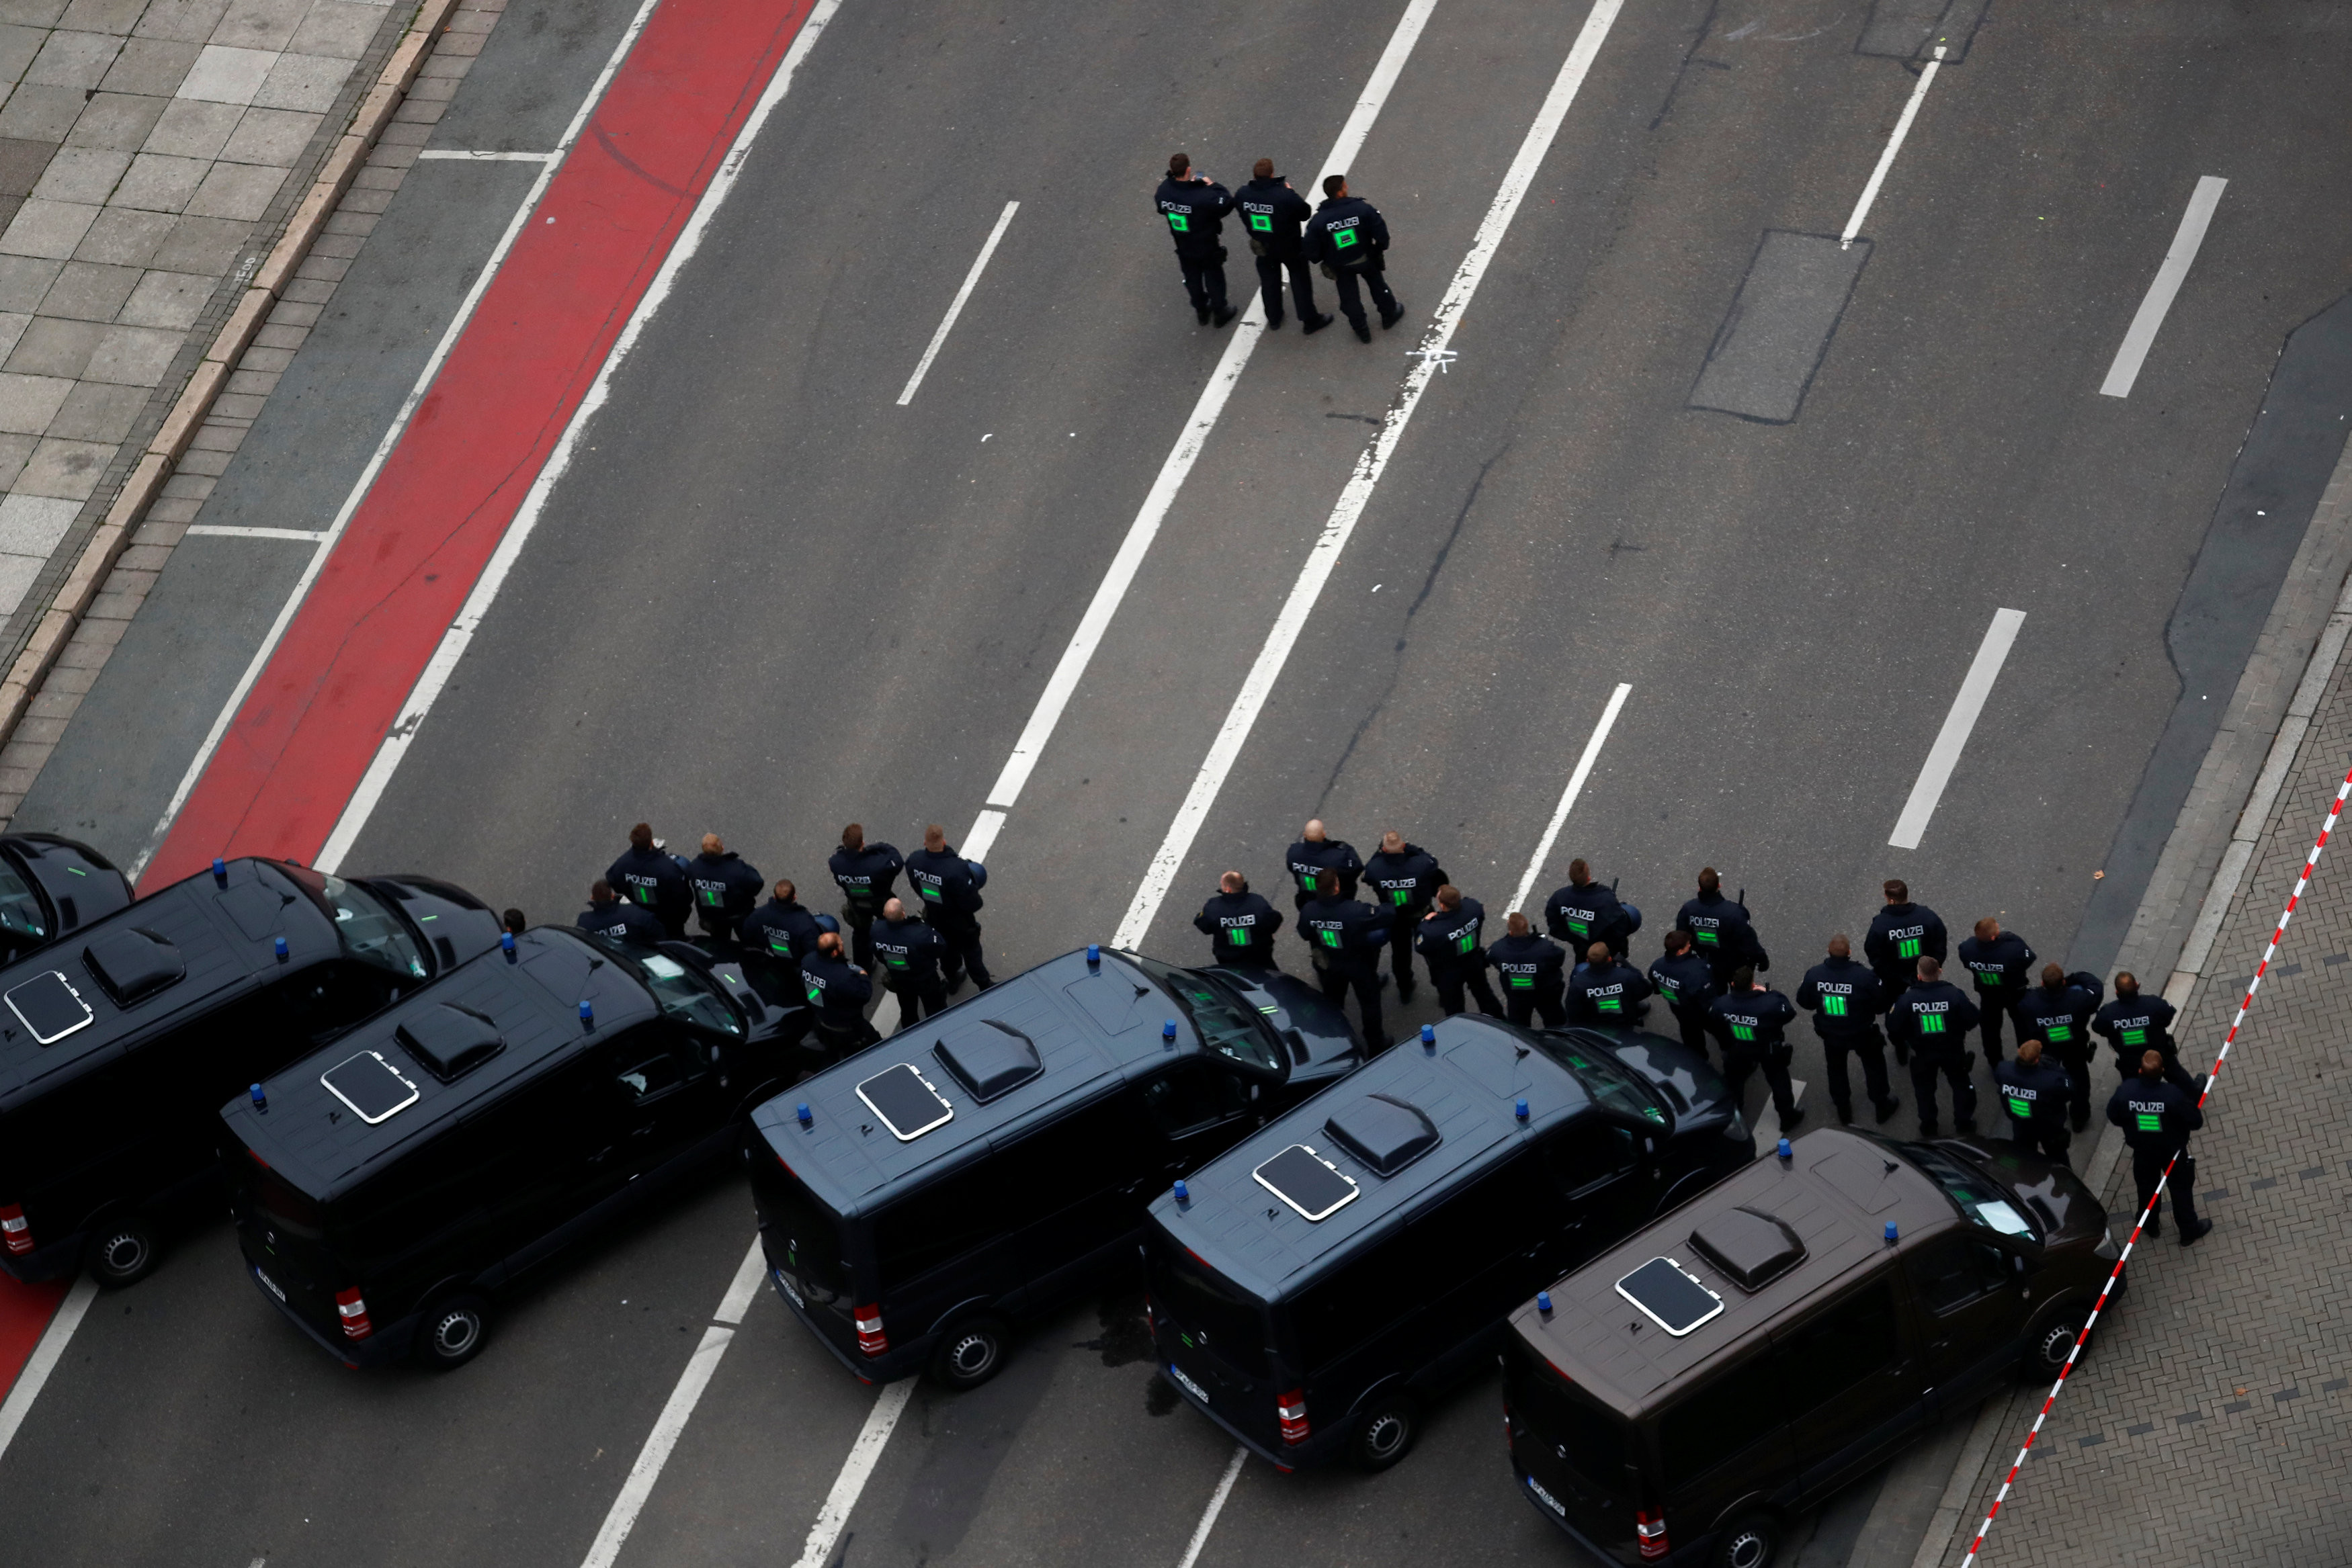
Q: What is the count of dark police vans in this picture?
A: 6